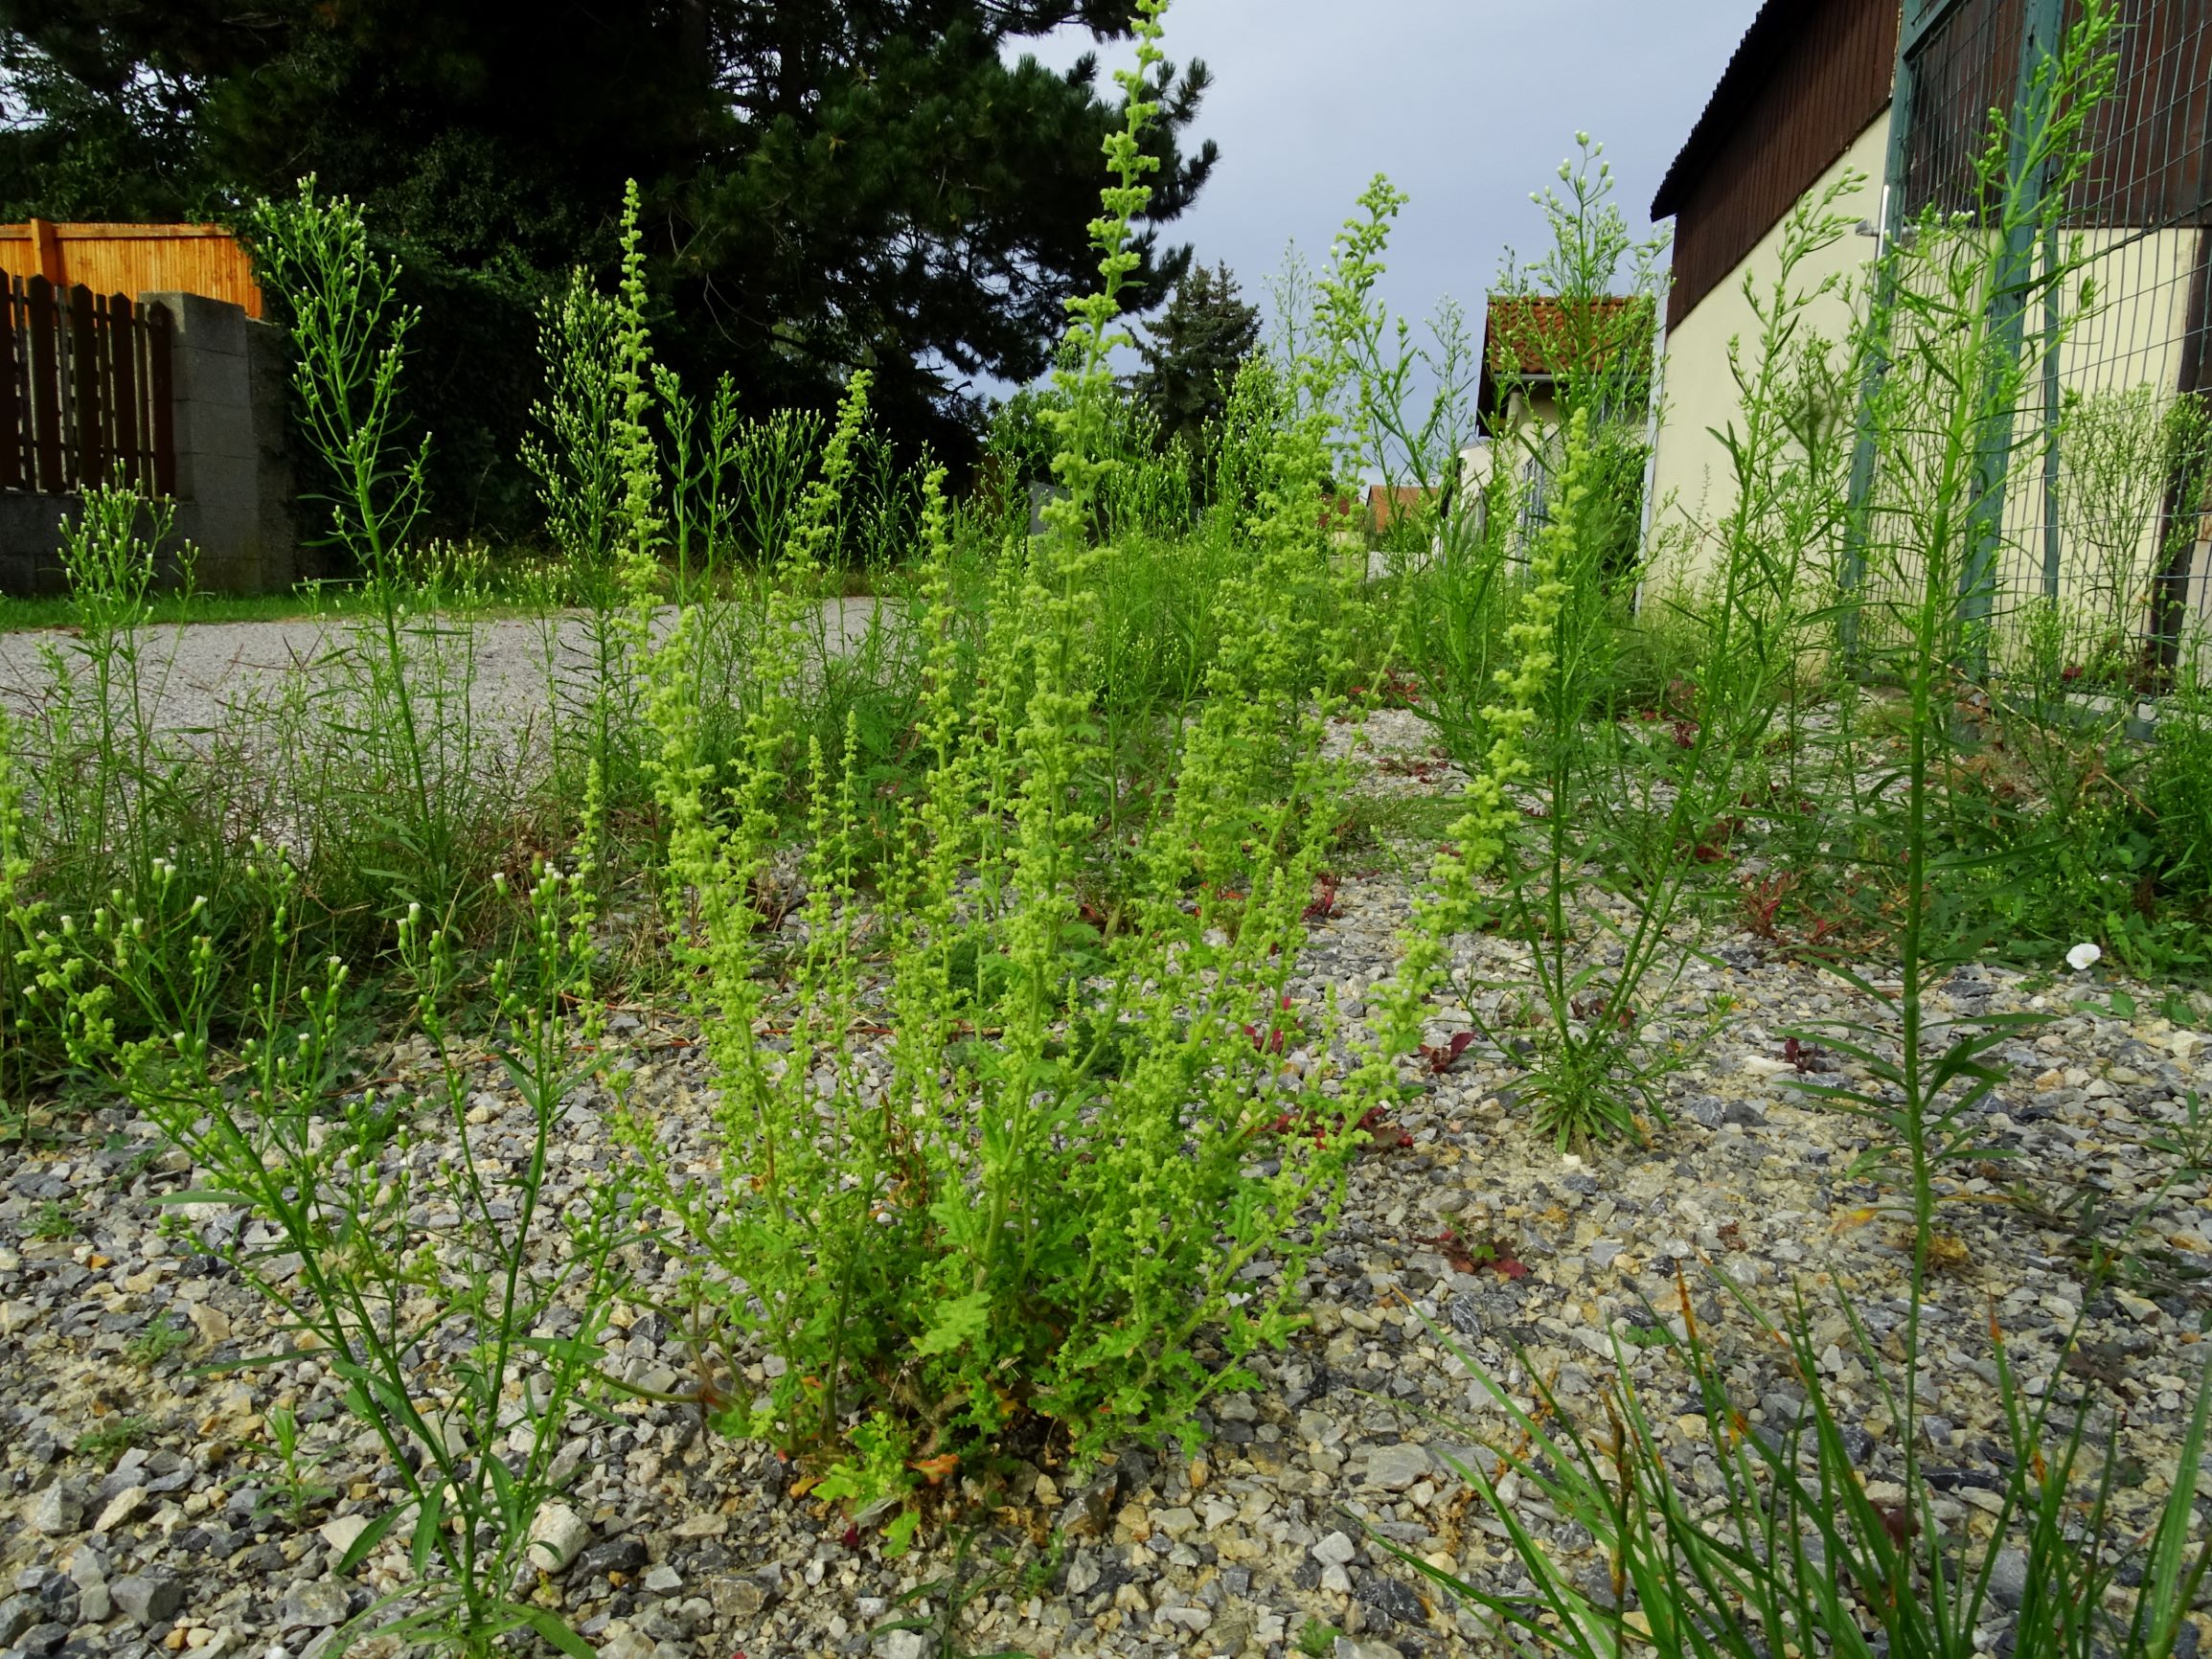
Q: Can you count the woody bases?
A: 1